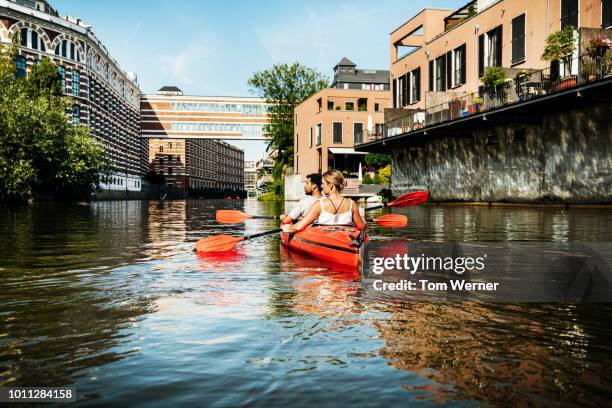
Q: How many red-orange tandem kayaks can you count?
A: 1